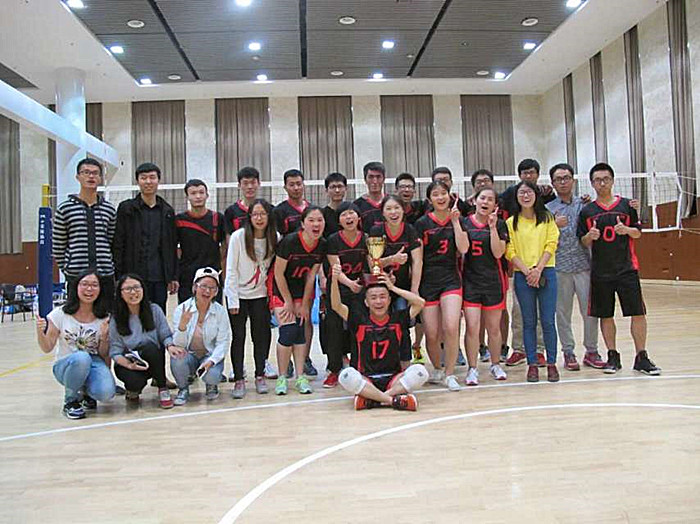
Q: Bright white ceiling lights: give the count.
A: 11